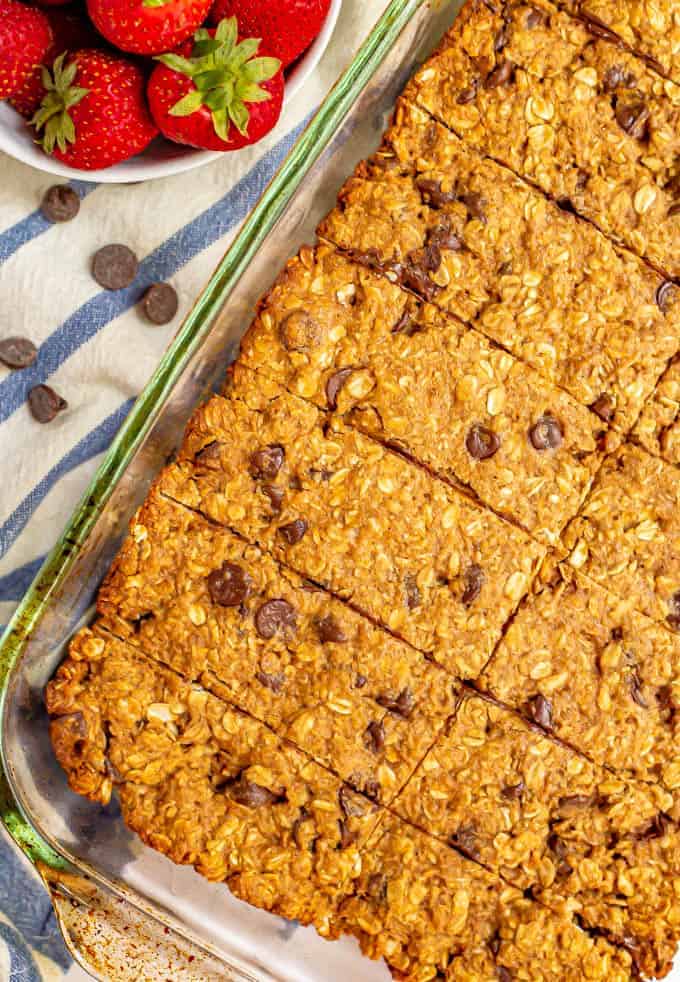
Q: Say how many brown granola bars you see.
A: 12